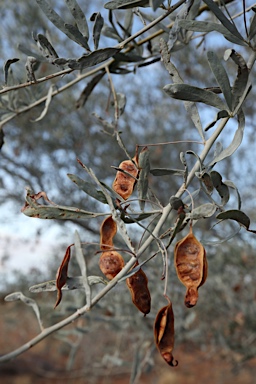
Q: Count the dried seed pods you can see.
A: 6